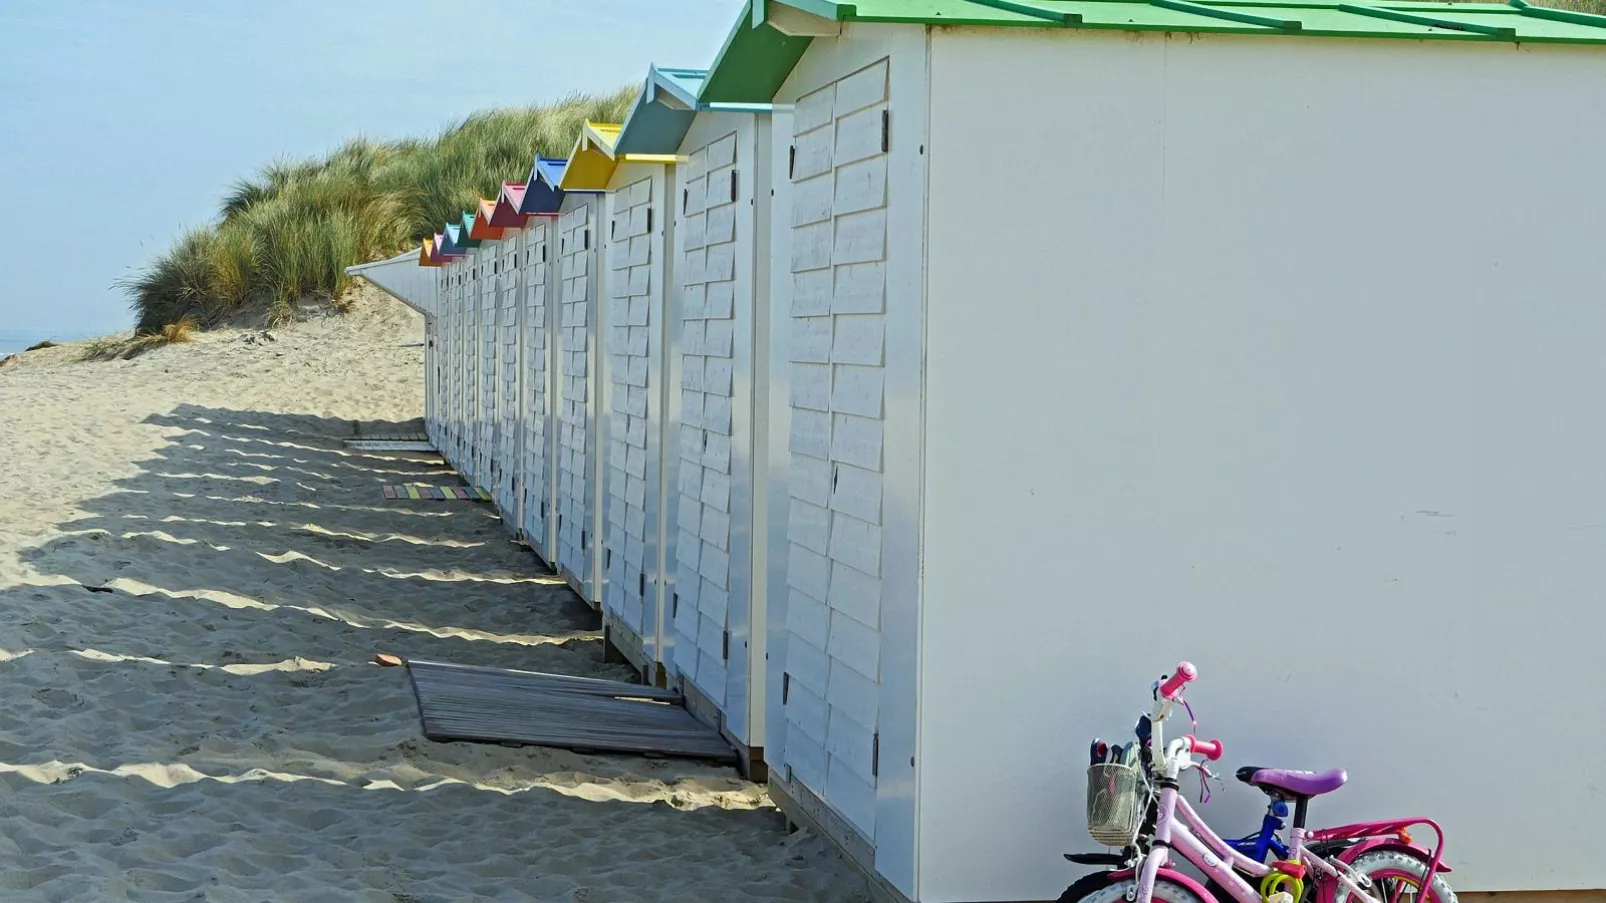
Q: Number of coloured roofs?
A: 10